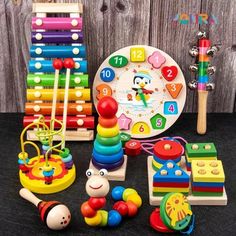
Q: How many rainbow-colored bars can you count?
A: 8